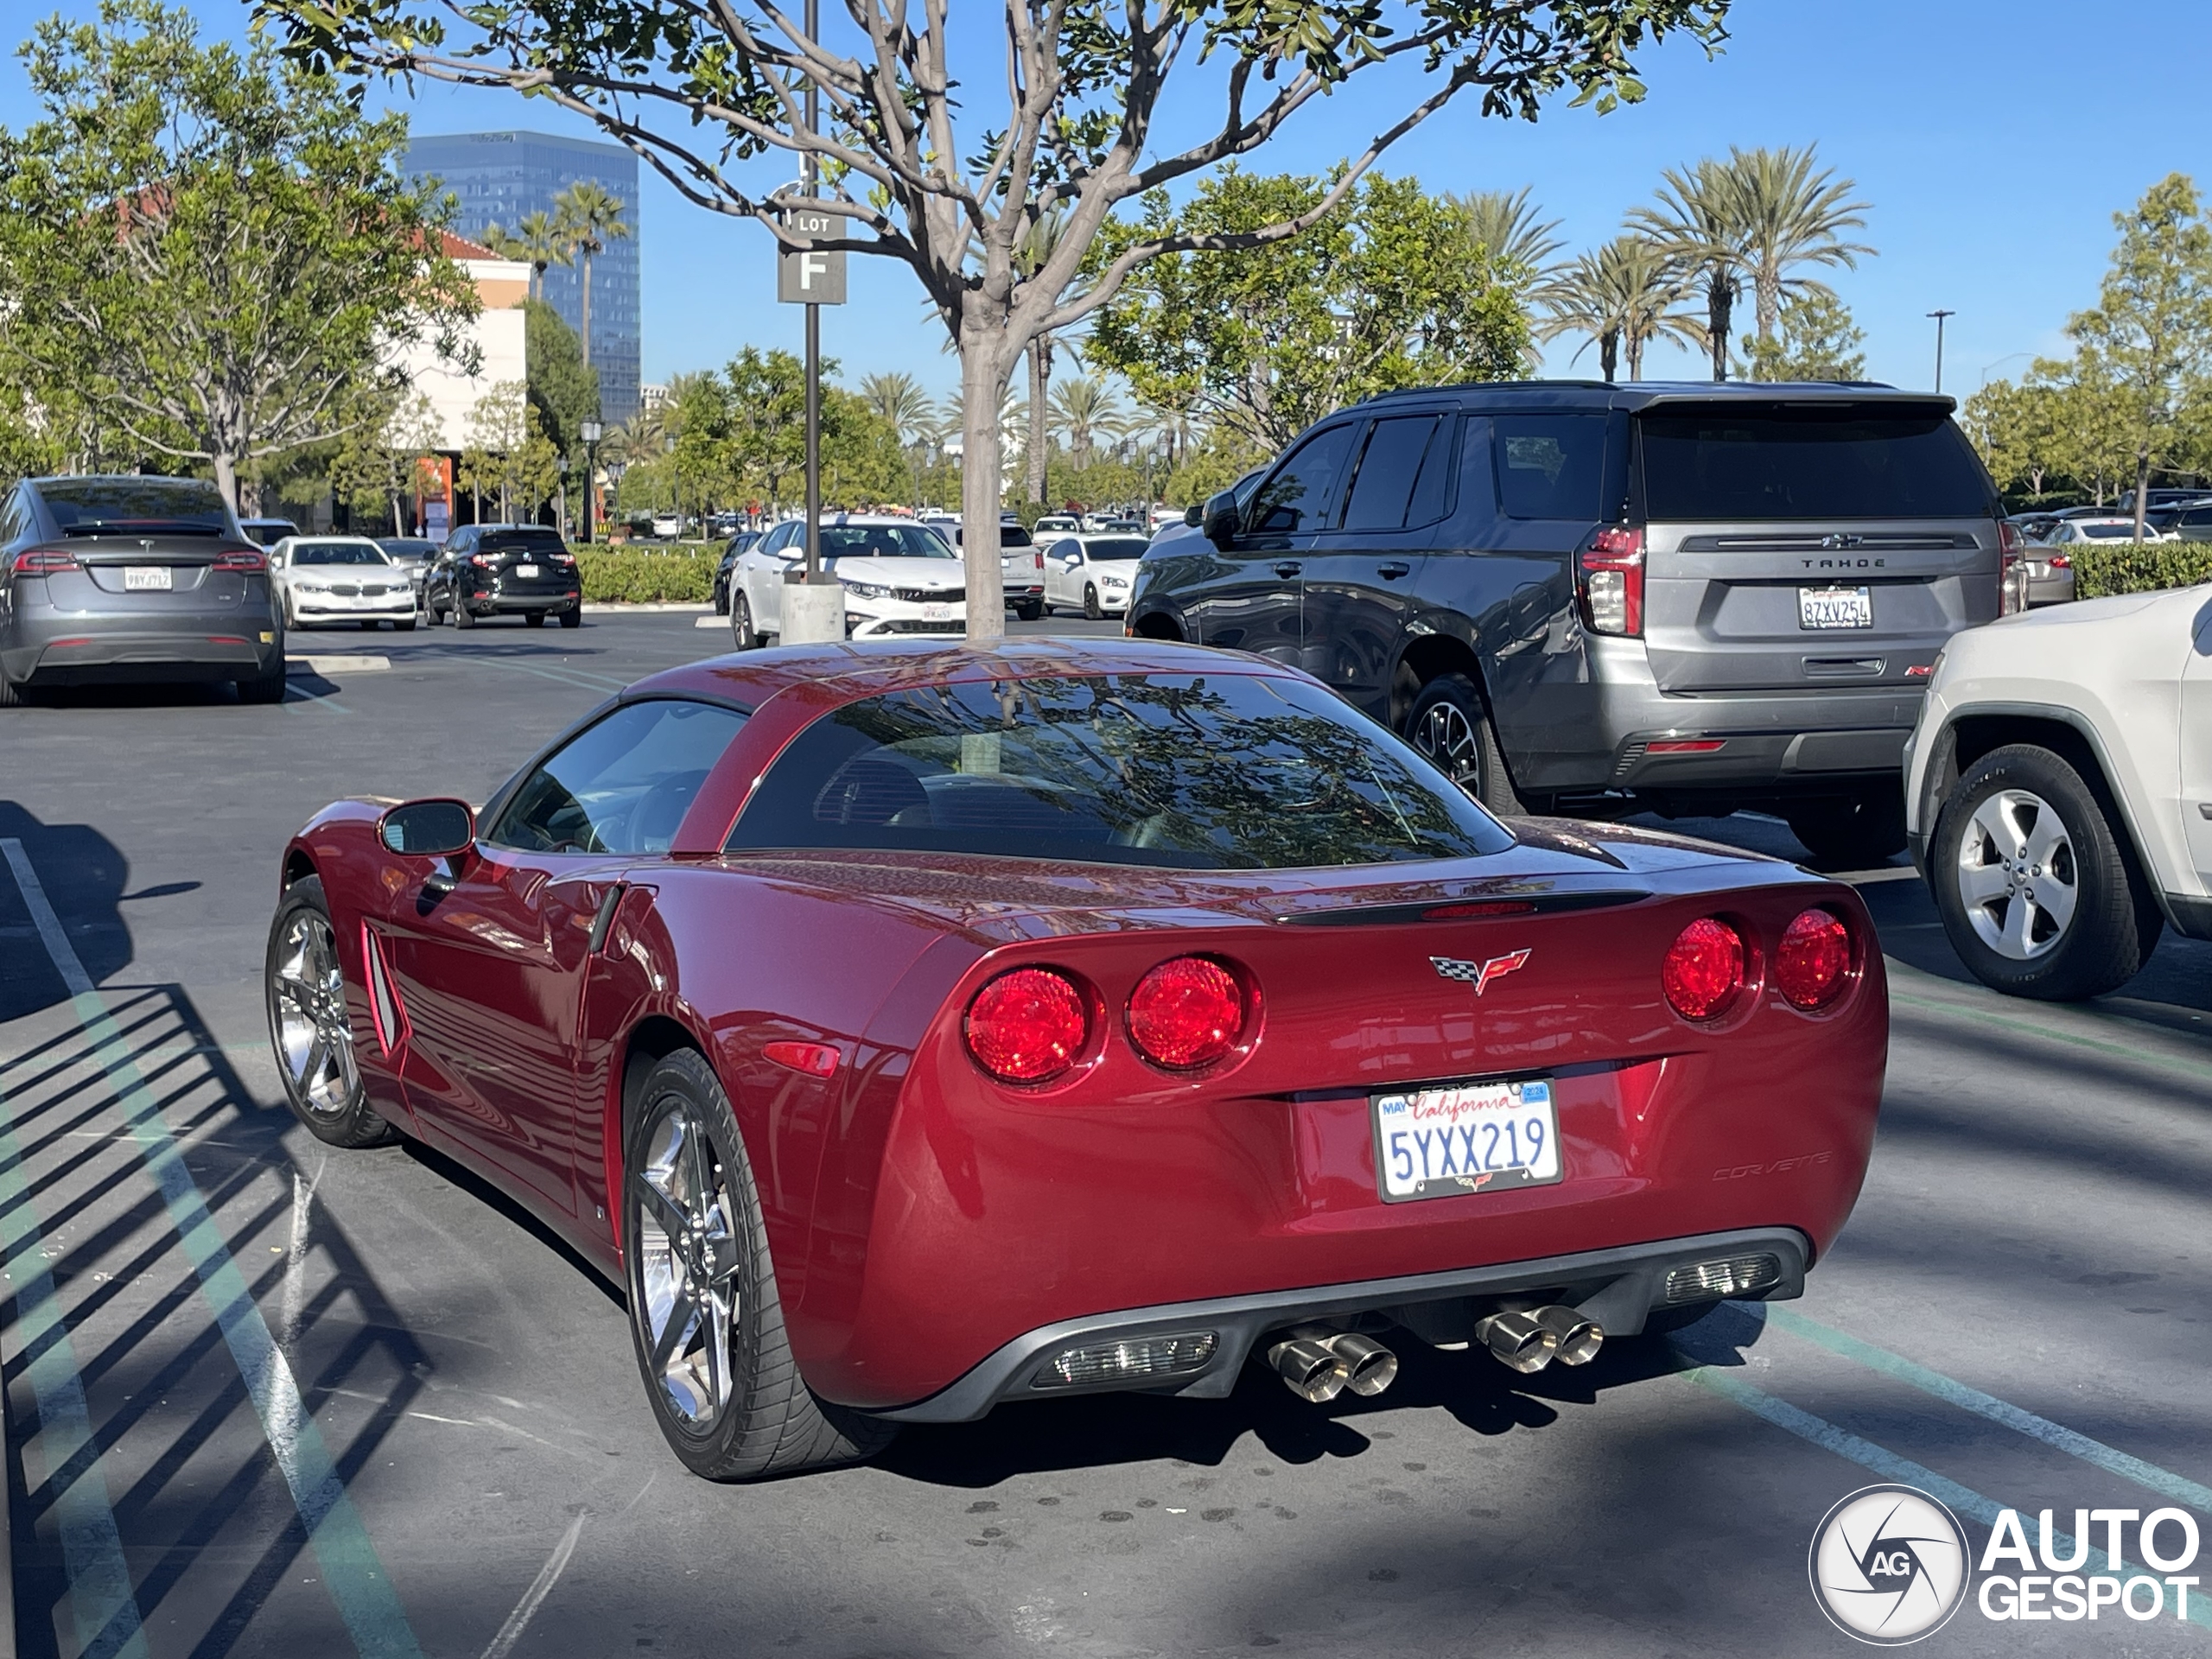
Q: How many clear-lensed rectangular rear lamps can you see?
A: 2